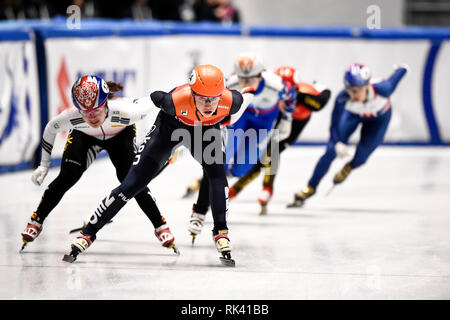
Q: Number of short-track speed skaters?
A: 5